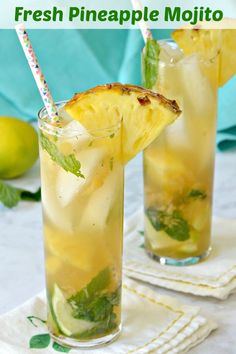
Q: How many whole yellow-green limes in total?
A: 1